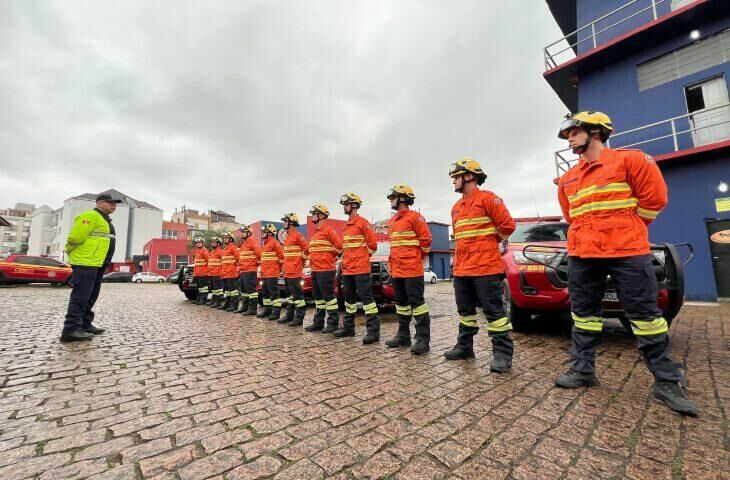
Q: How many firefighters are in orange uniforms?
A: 11